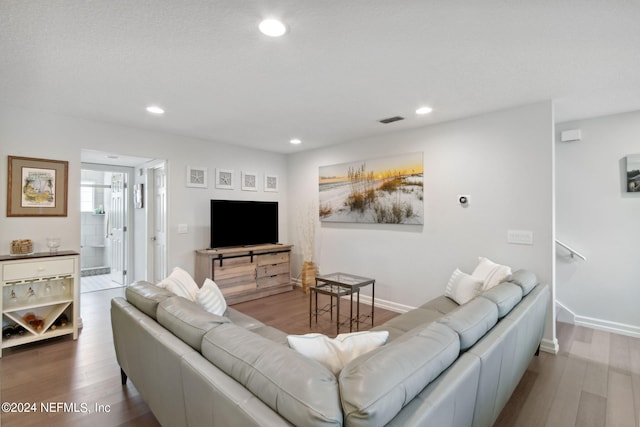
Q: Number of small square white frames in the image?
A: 4